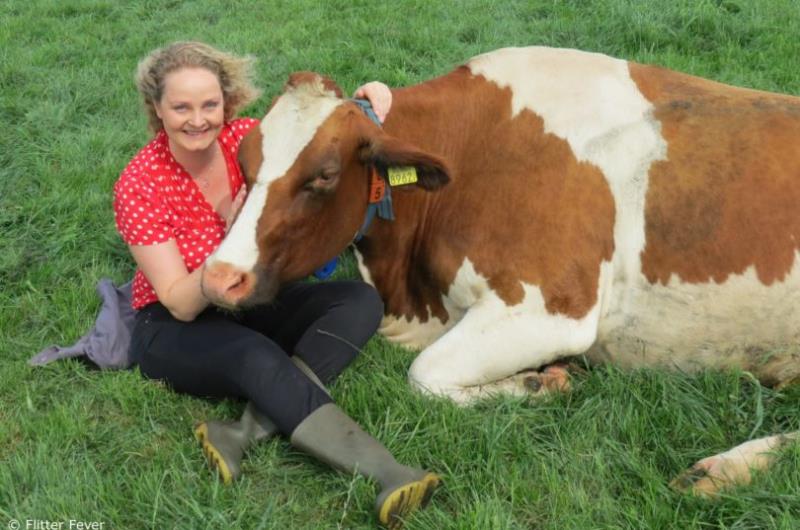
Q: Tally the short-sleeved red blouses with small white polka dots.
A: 1